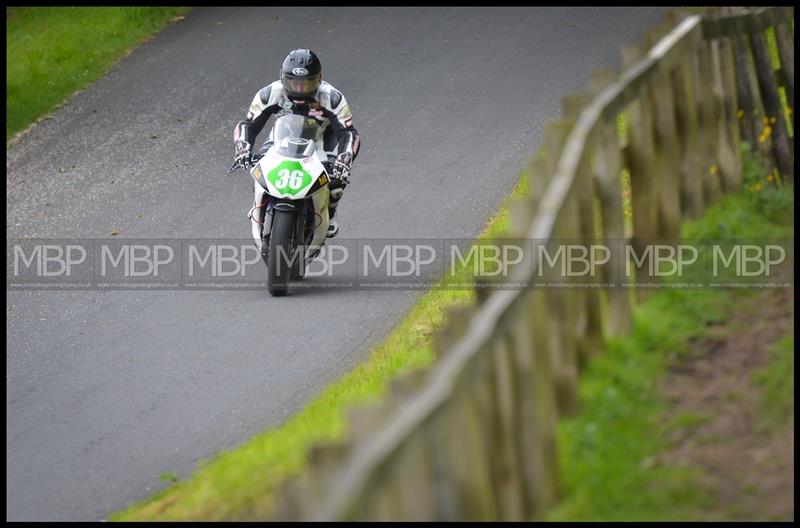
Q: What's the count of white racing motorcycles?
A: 1